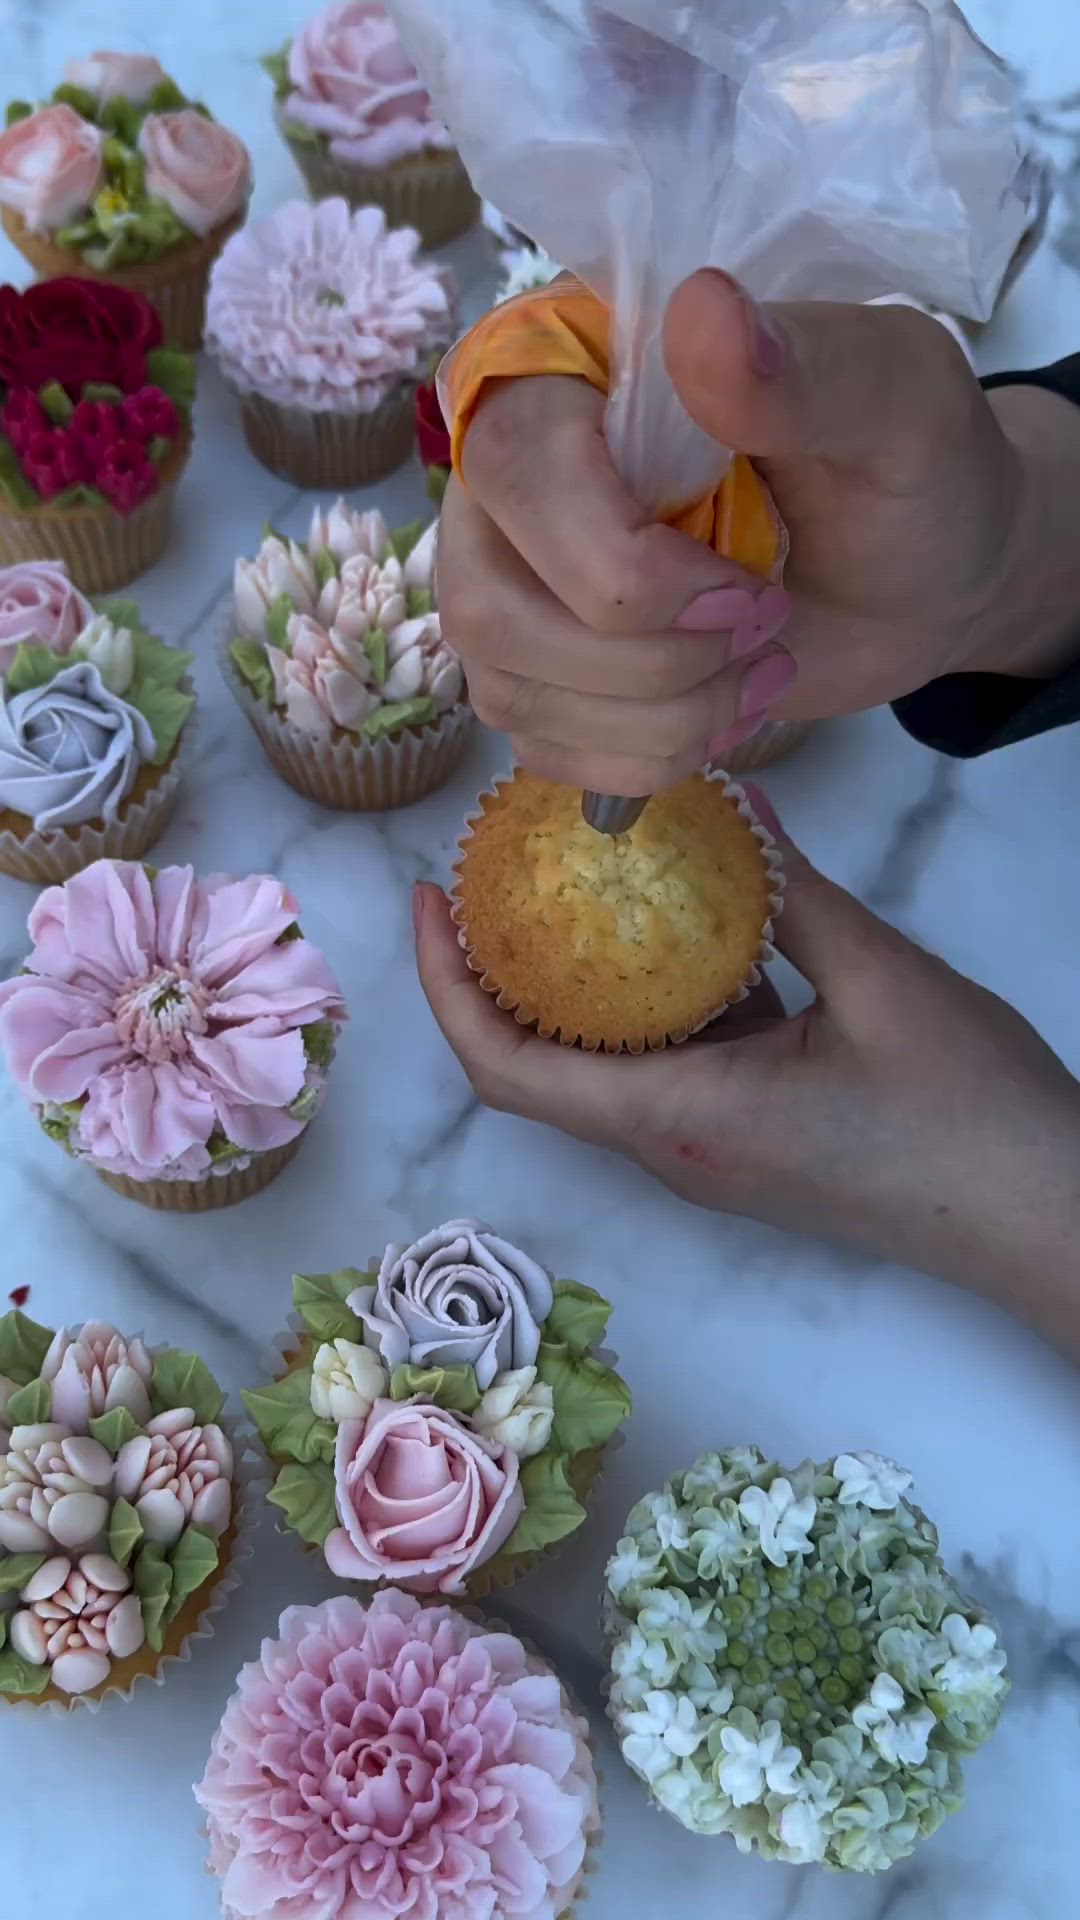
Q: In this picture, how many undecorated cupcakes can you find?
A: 1